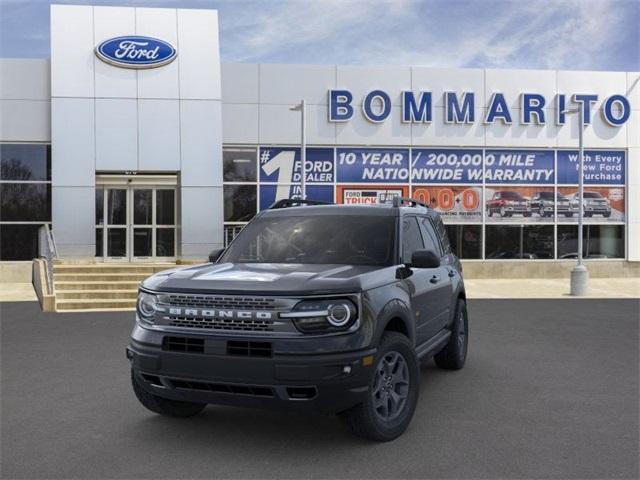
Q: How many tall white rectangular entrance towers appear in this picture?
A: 1